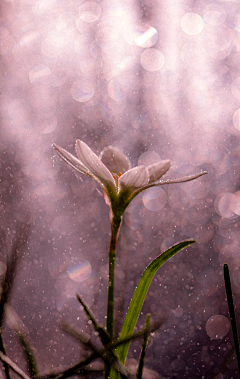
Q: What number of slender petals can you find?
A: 6